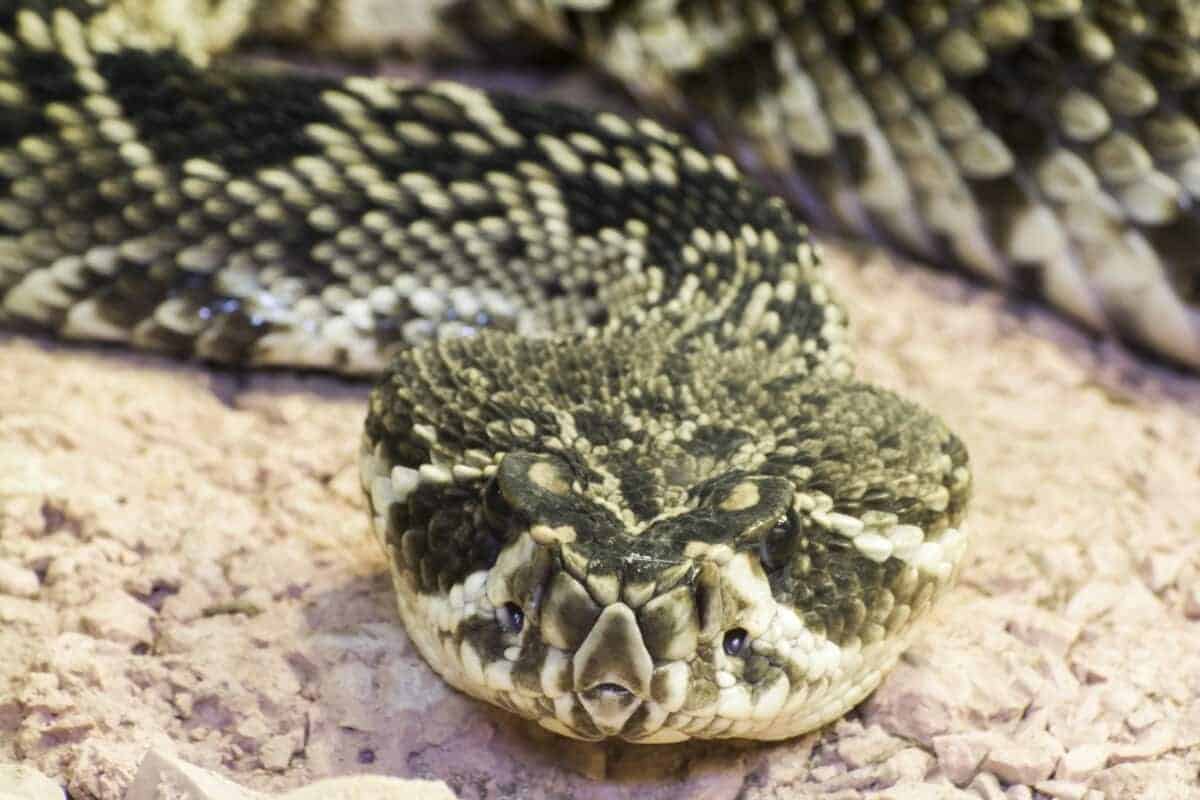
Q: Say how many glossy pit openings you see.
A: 2